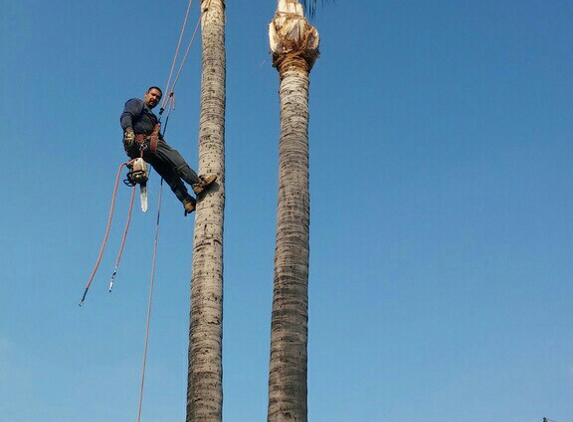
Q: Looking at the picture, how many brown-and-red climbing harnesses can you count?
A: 1